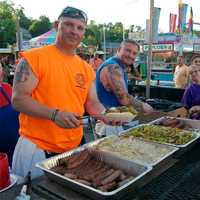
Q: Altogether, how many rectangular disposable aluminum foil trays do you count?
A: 4